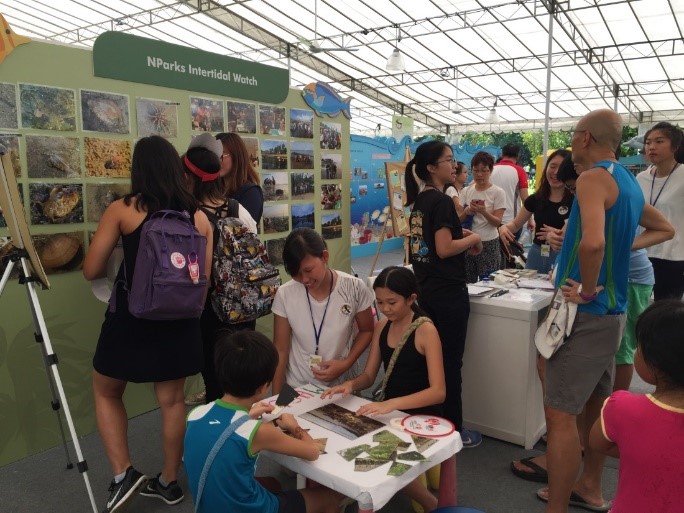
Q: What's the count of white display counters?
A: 1